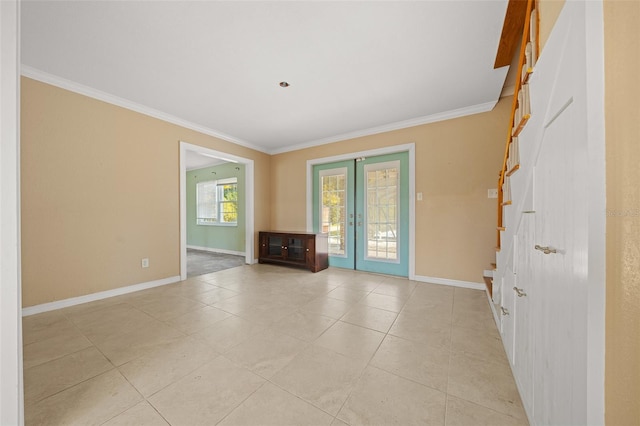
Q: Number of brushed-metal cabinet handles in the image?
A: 3